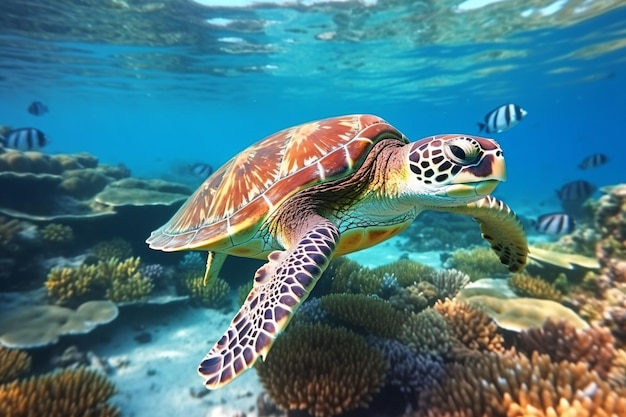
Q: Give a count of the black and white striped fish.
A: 7